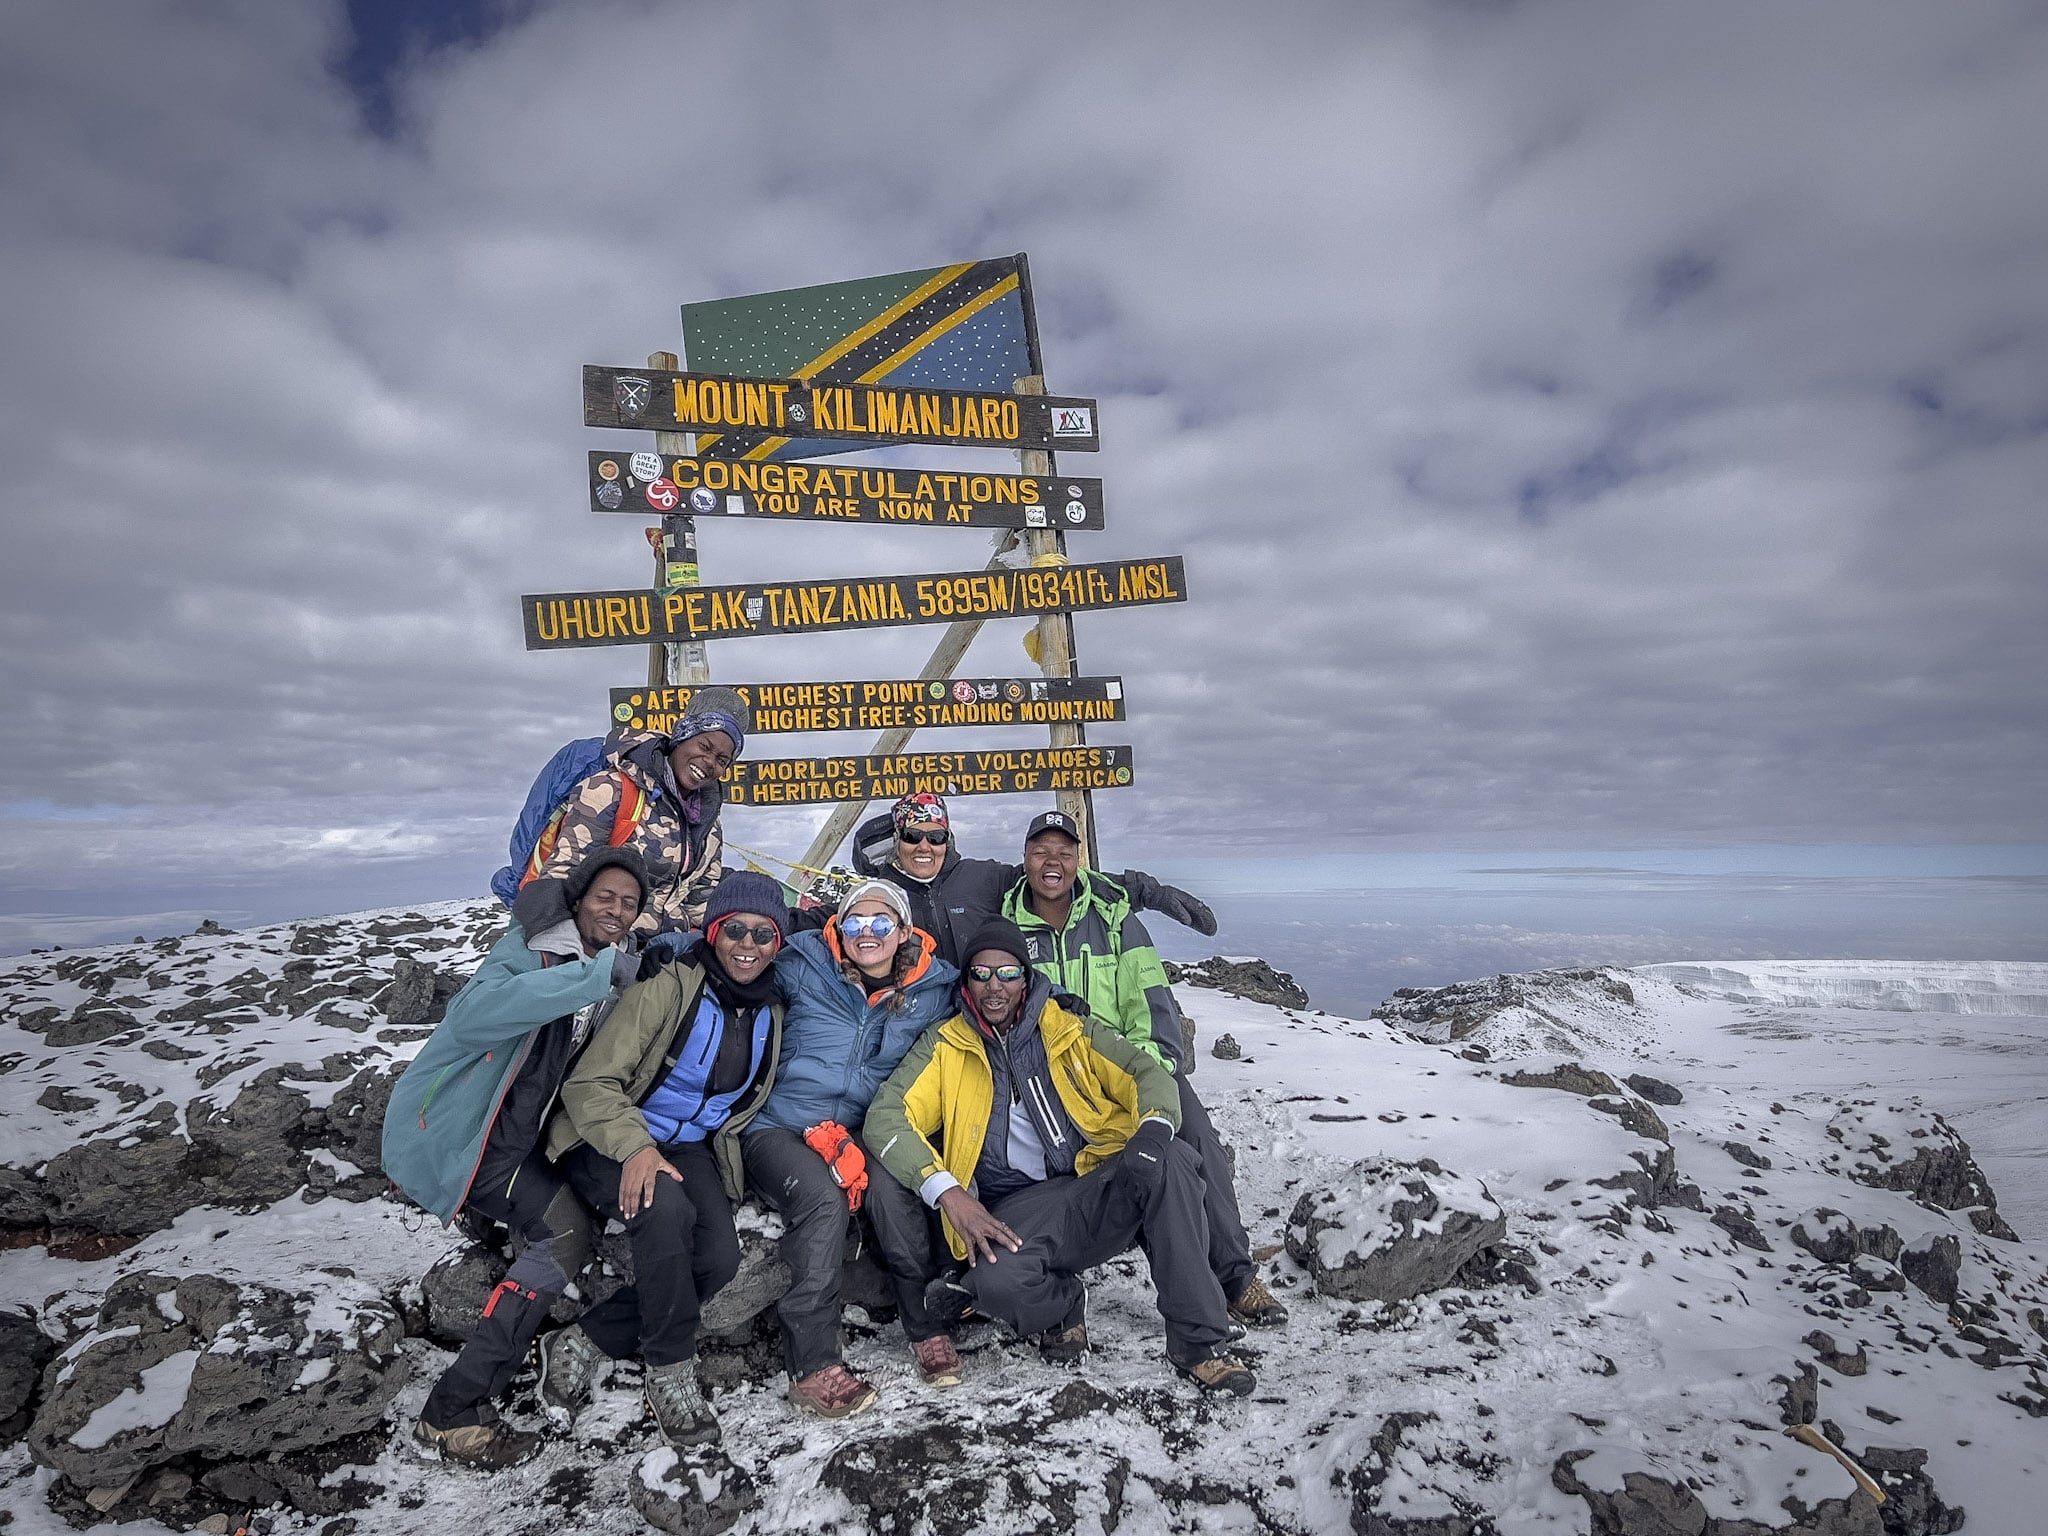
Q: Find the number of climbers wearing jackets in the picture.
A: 7